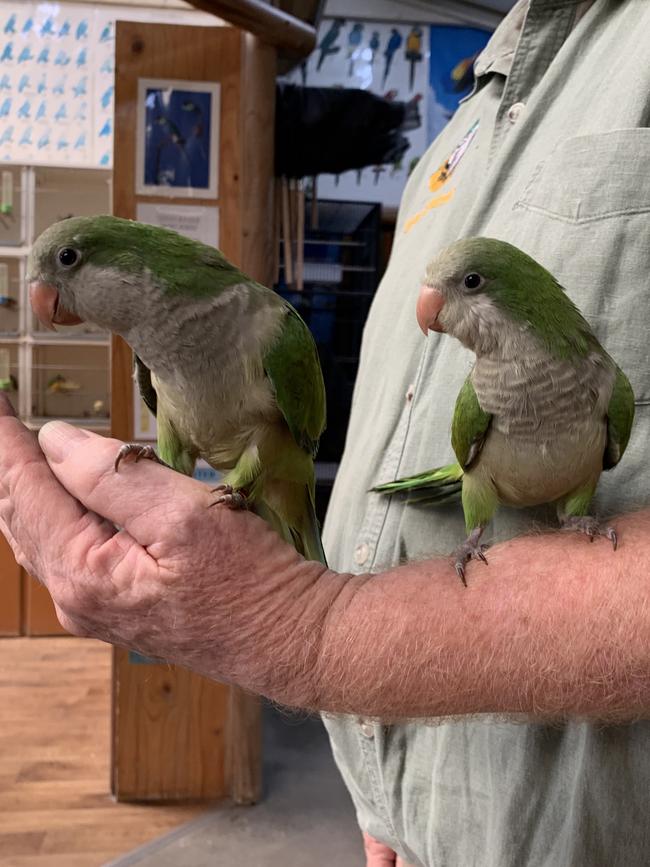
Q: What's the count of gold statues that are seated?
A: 0